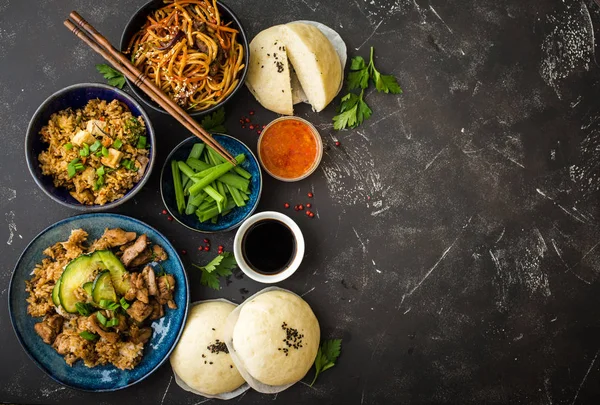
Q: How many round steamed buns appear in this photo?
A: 3